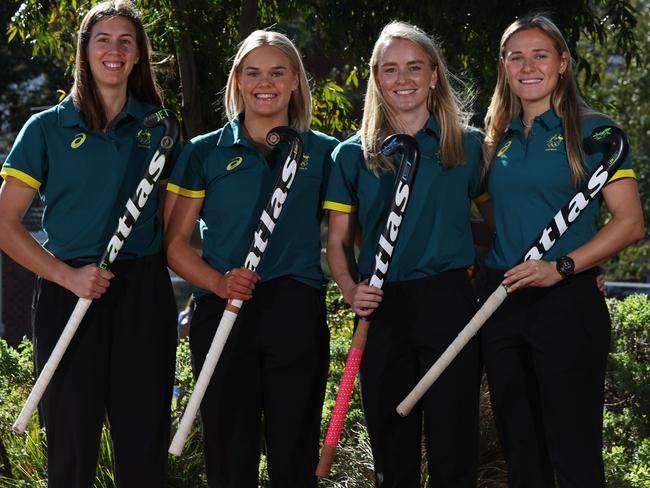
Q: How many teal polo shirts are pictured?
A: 4